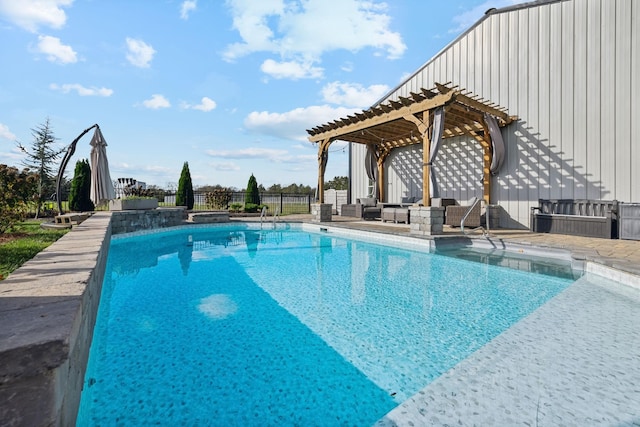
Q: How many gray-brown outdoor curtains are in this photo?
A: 4